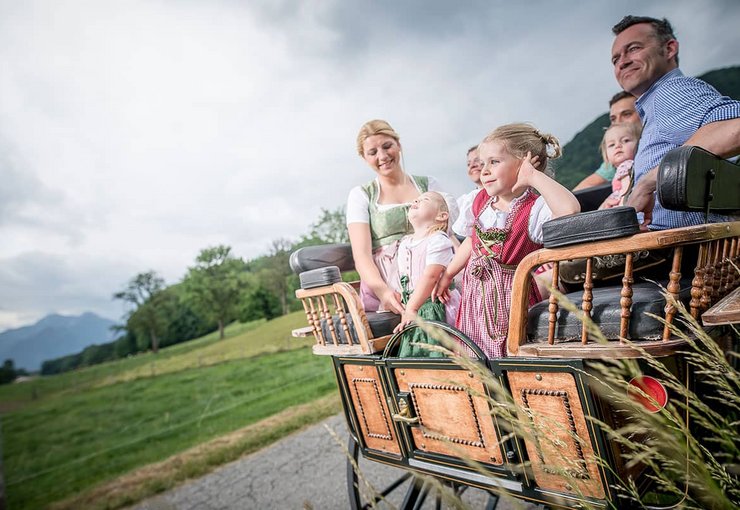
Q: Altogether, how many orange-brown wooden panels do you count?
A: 3